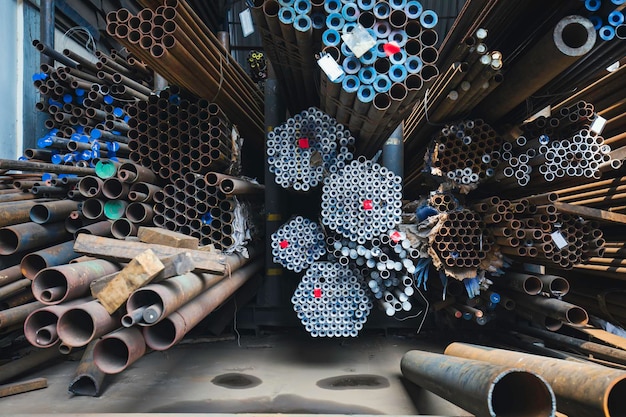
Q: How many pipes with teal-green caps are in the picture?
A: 2